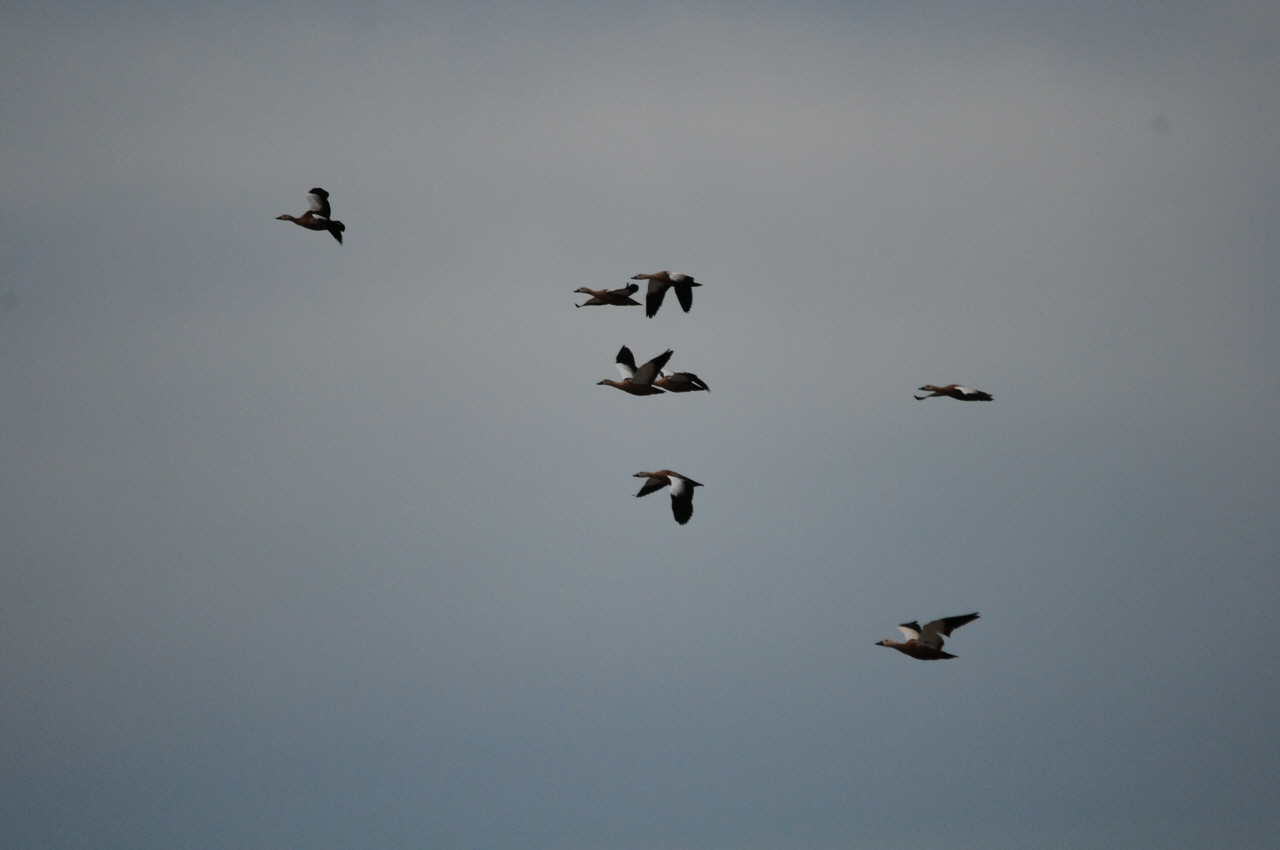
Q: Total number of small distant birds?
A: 8